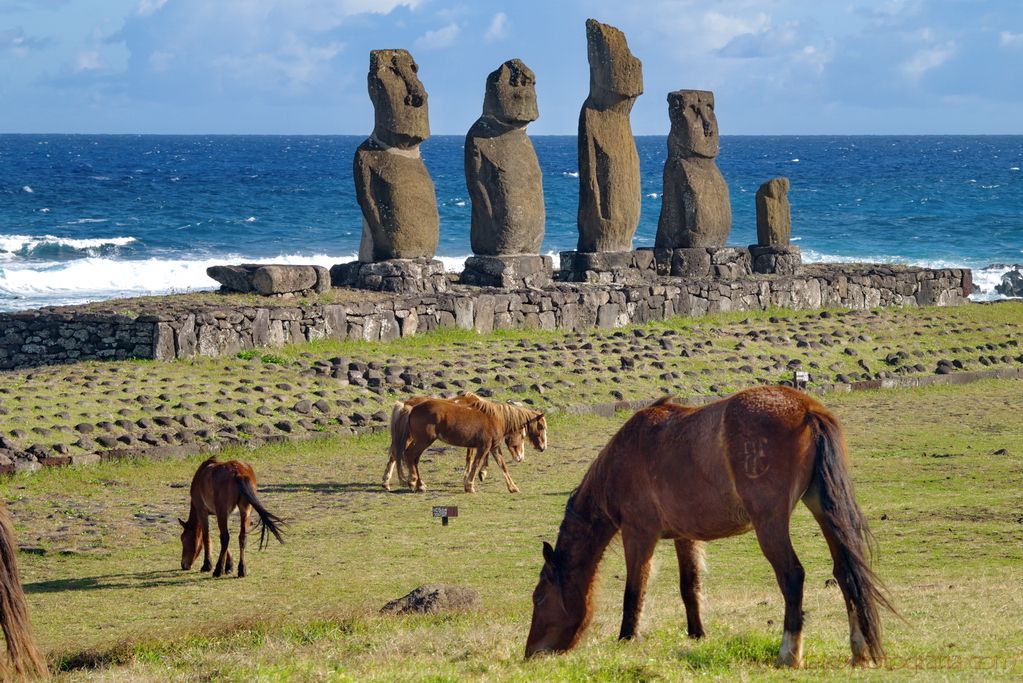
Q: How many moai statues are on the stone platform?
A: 5